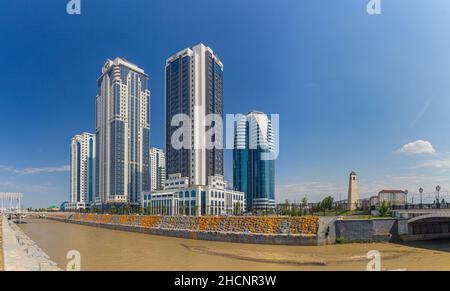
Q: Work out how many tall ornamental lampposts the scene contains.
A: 3